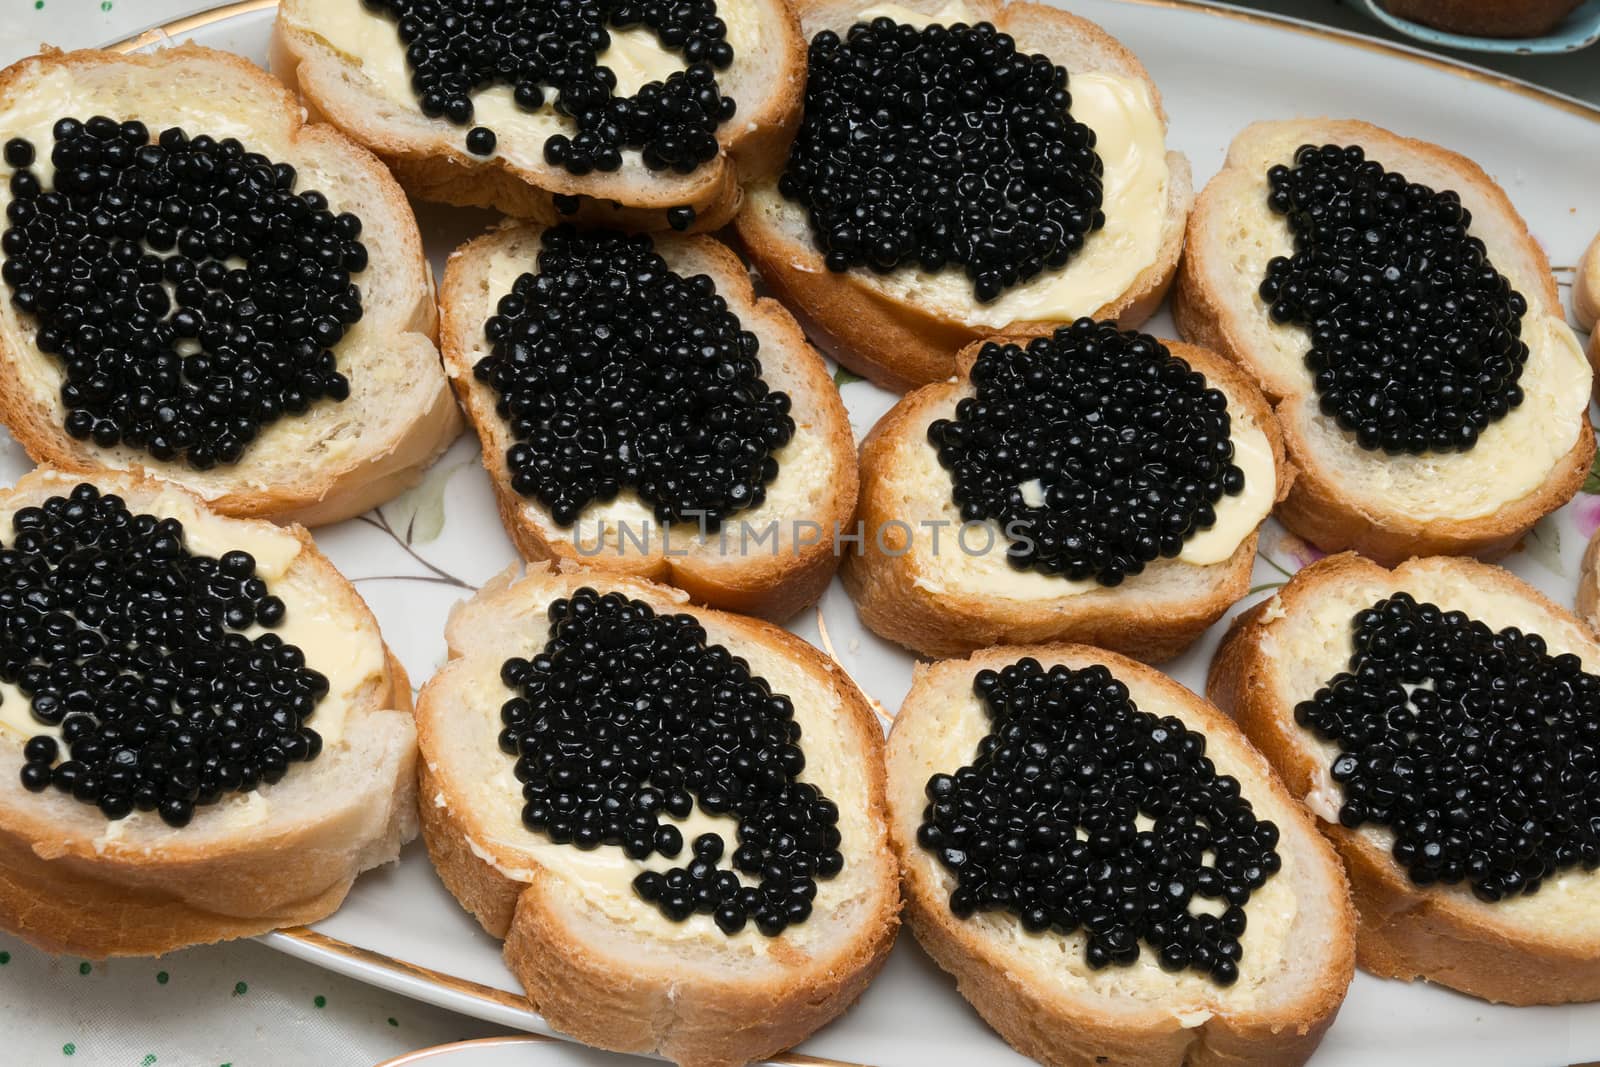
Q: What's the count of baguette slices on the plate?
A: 10